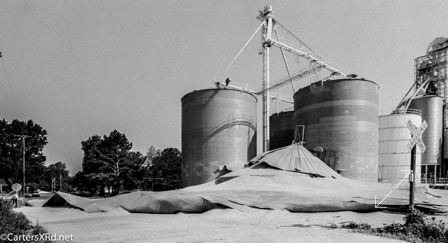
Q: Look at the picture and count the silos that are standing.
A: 5